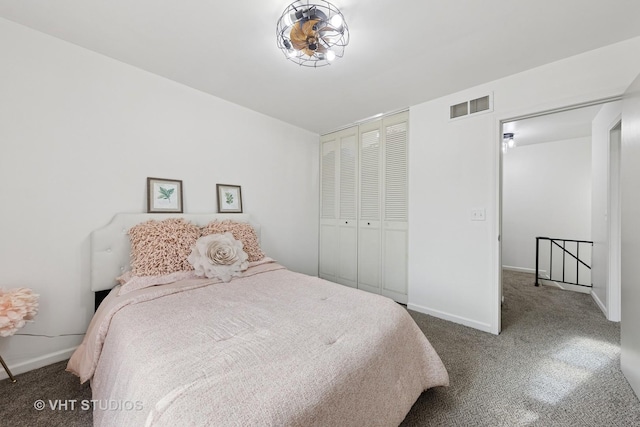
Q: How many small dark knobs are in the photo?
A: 2